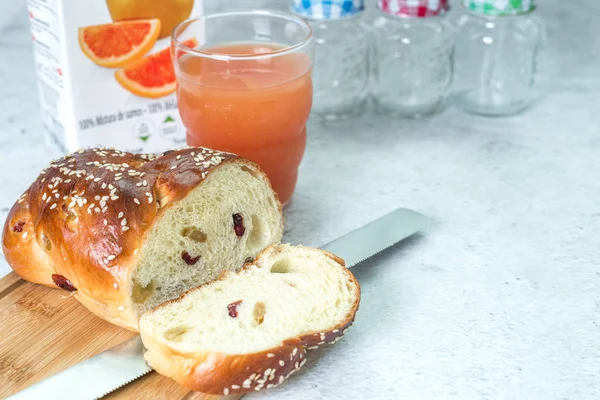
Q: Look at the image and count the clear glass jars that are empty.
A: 3